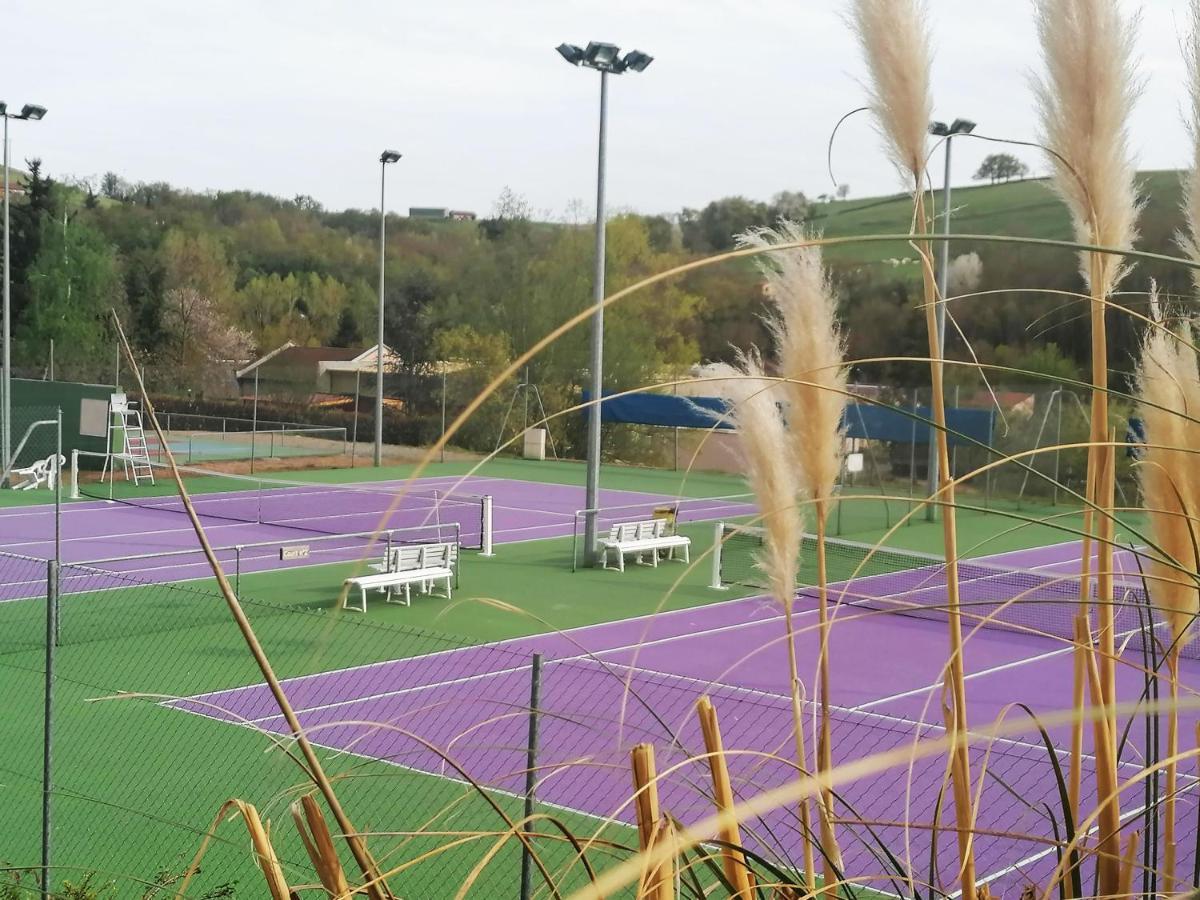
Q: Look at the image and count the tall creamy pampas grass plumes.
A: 6